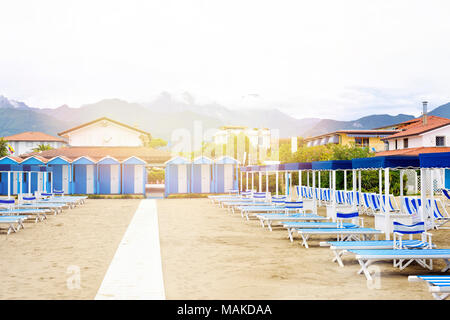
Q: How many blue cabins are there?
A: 9